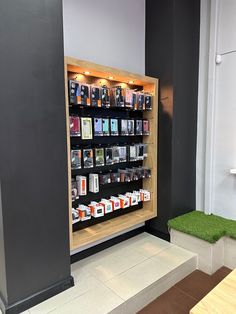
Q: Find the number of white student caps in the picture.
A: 0